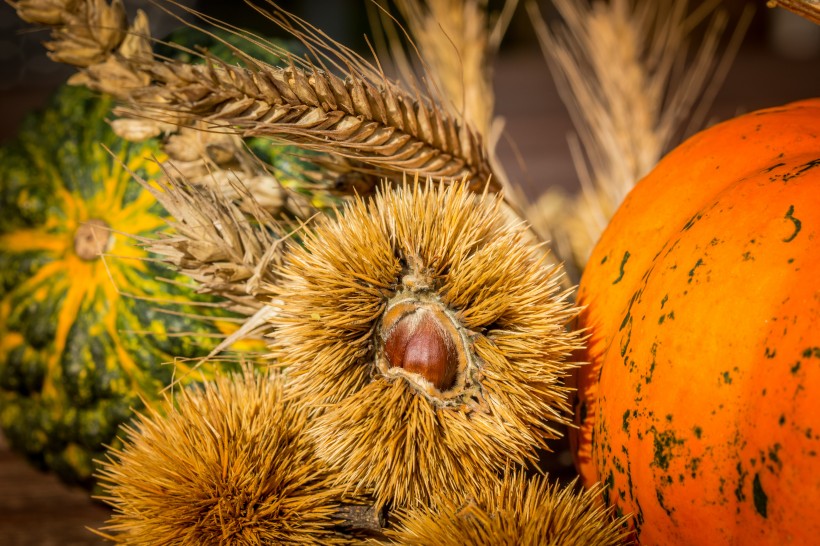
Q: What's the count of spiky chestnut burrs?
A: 3